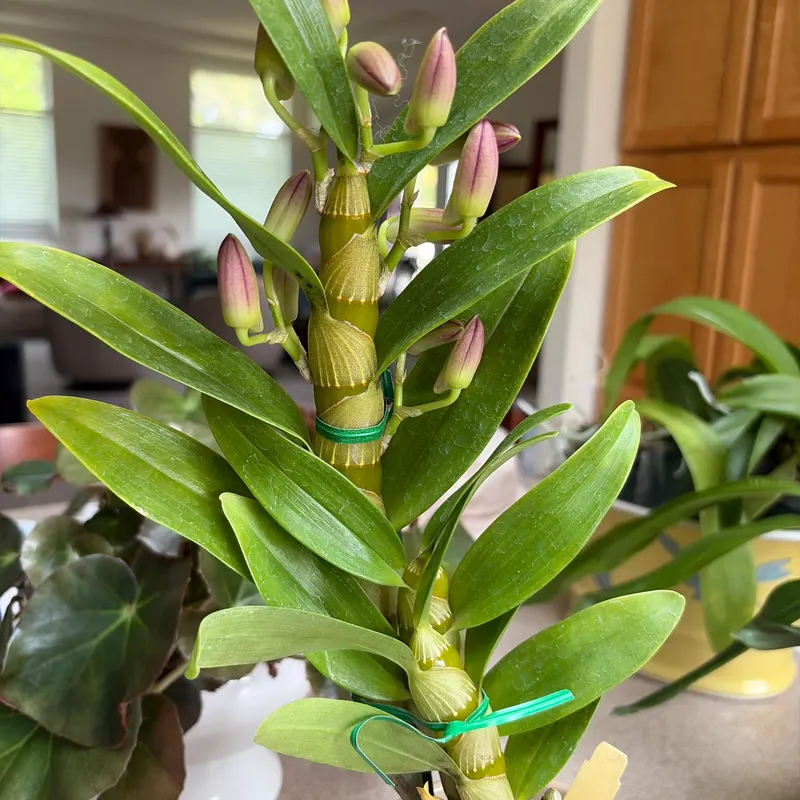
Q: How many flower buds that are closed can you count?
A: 12